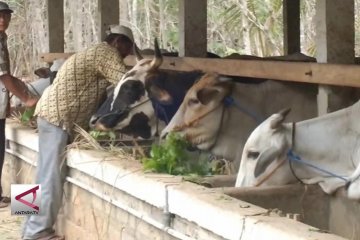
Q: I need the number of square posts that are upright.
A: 5